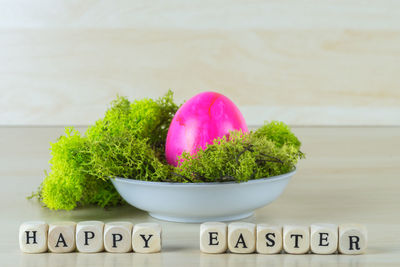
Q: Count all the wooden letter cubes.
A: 11